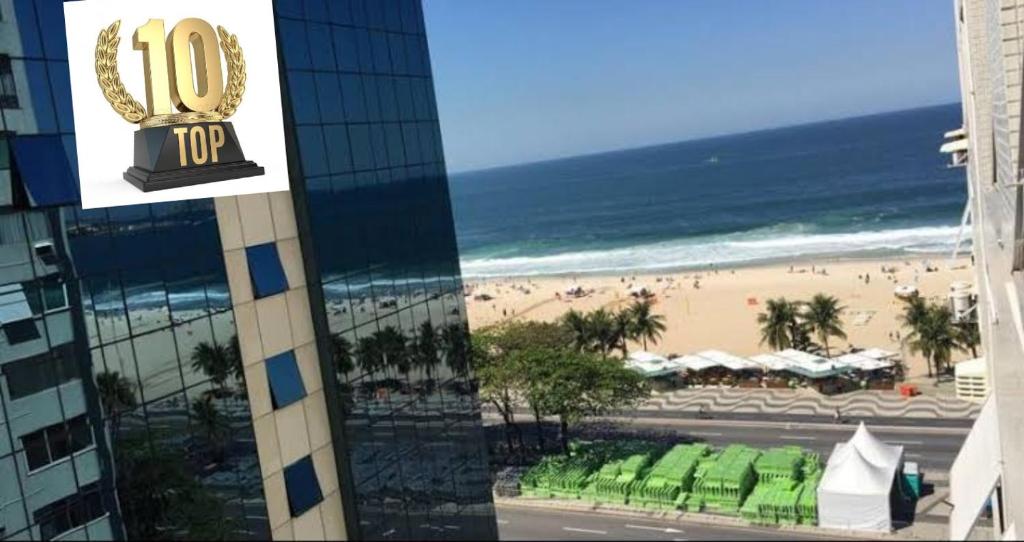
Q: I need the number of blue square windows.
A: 3